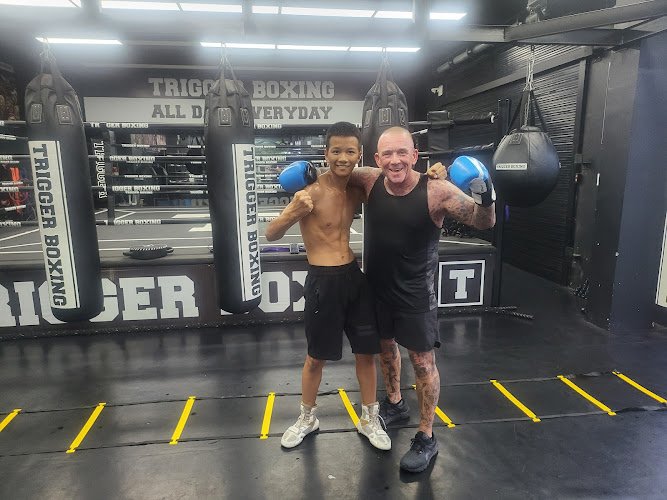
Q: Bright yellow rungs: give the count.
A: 9